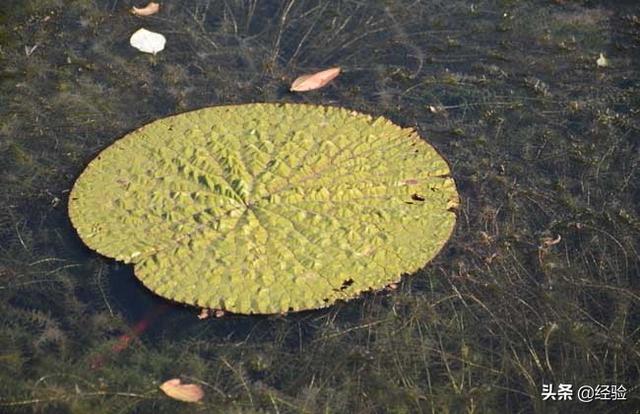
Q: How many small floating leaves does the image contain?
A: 4